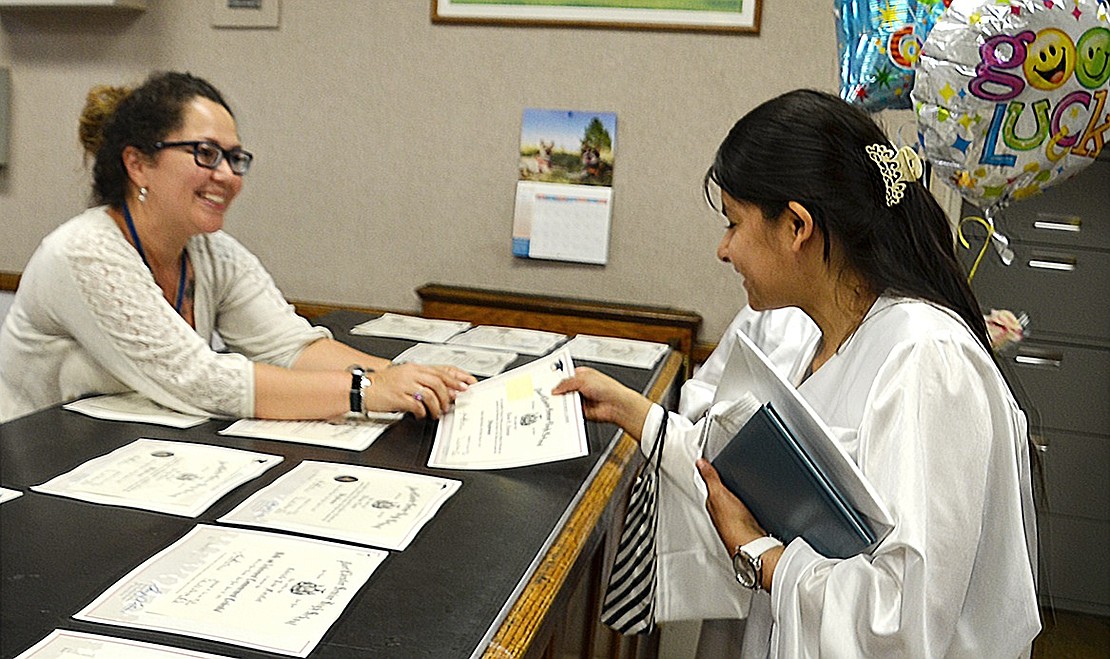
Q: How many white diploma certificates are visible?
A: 12